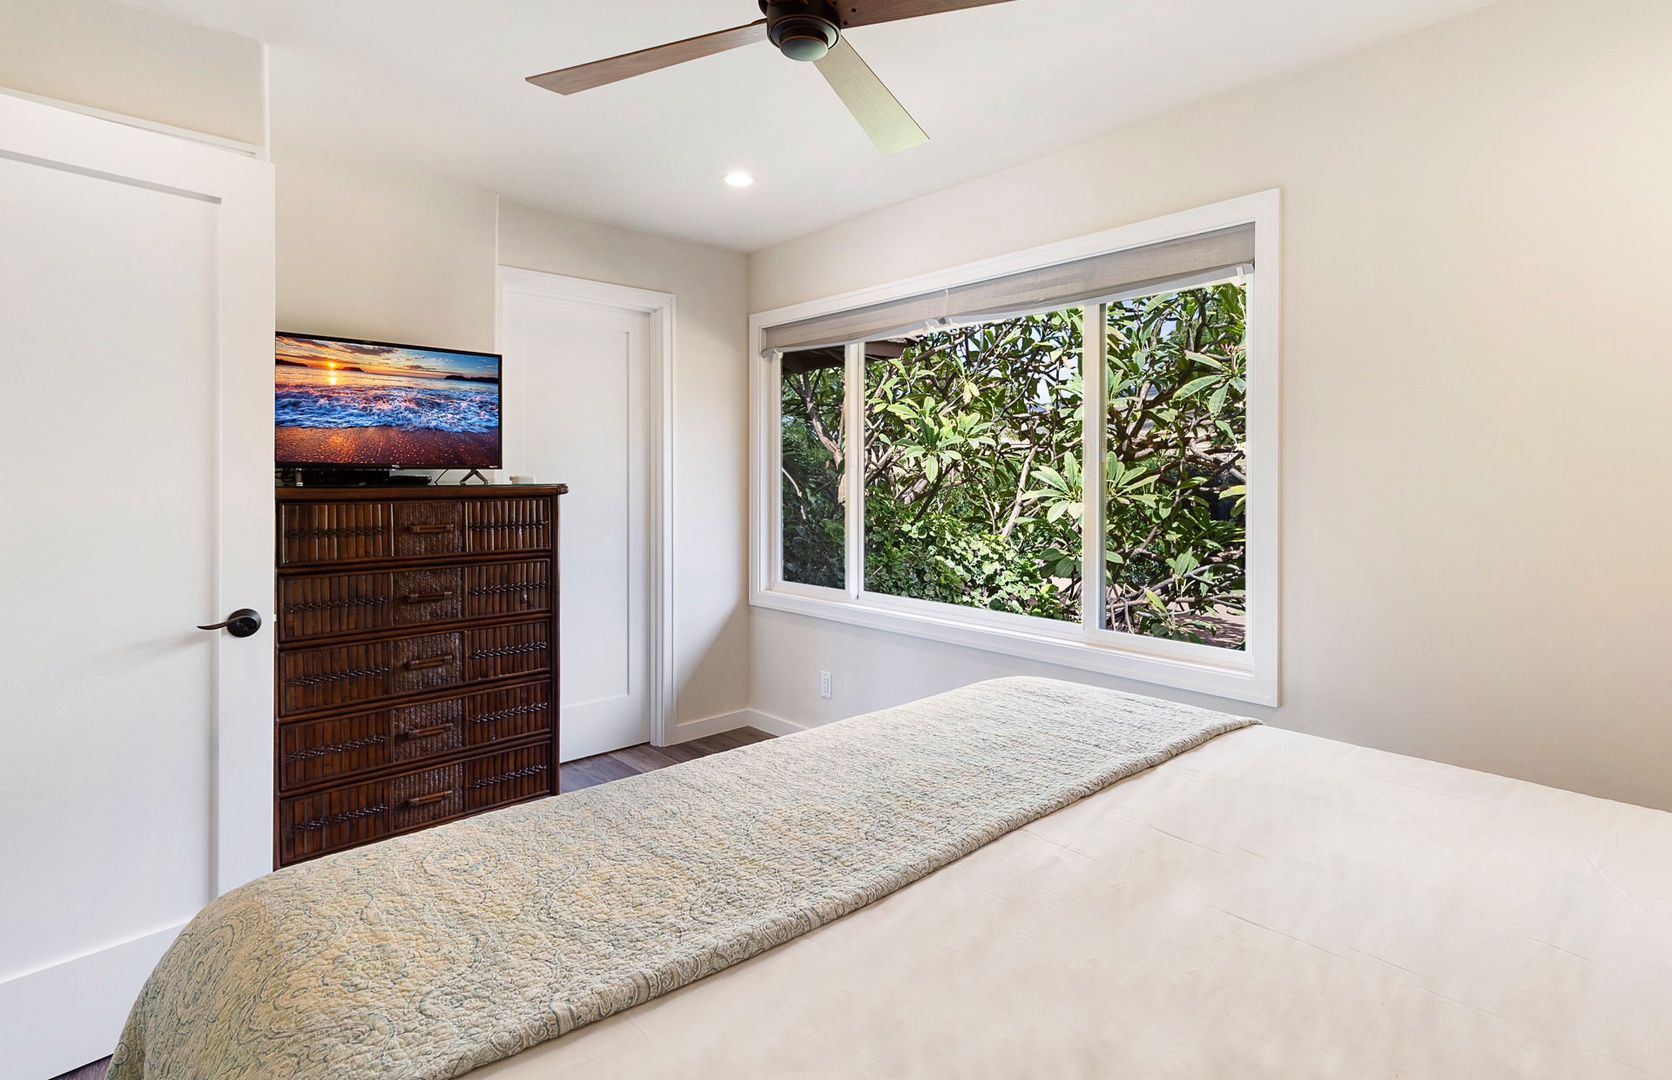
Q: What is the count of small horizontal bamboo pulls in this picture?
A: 5